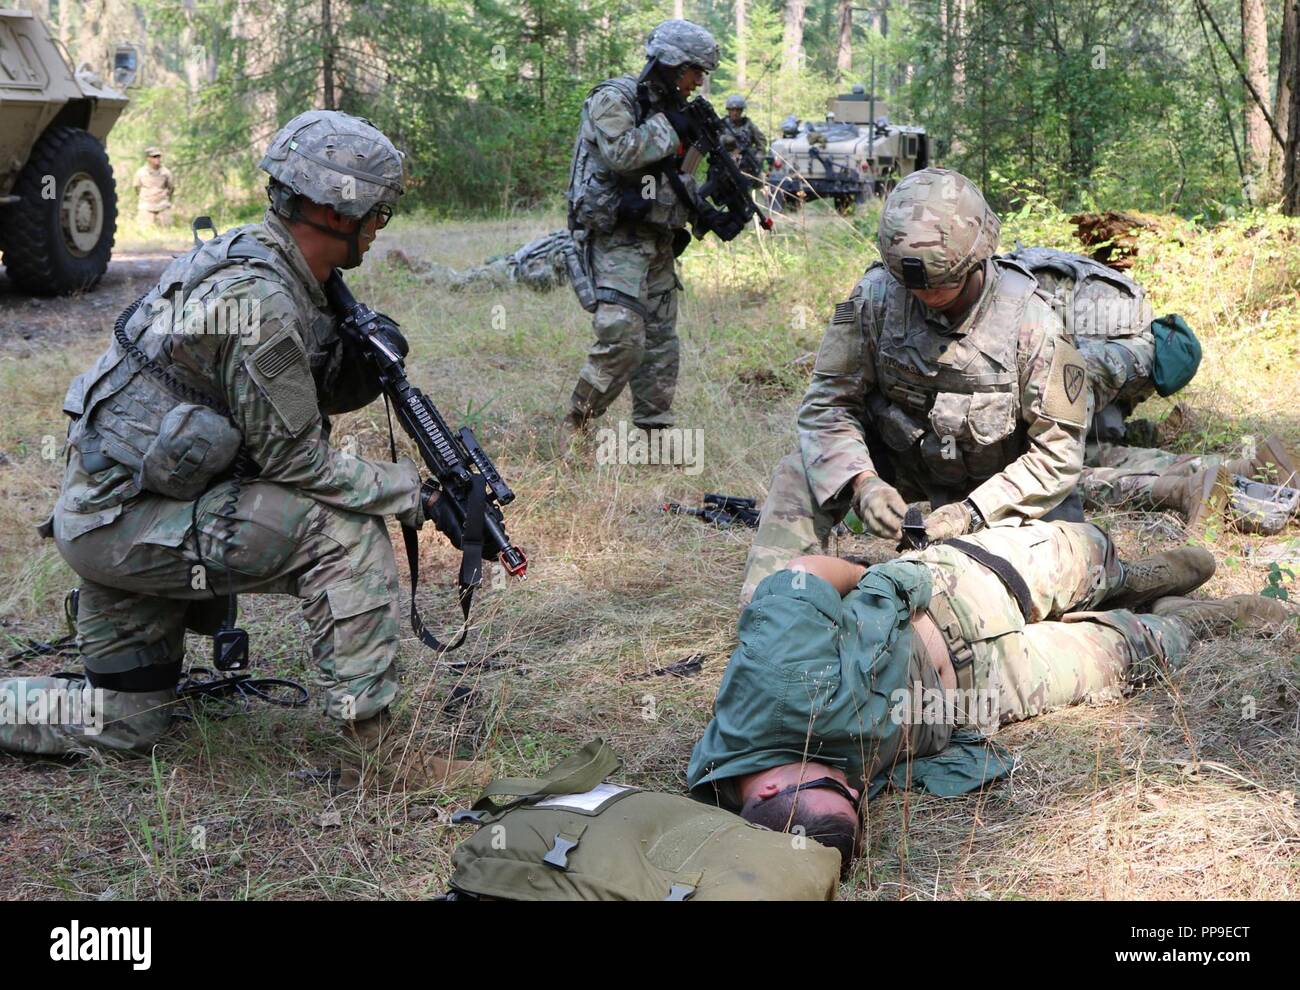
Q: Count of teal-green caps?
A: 1